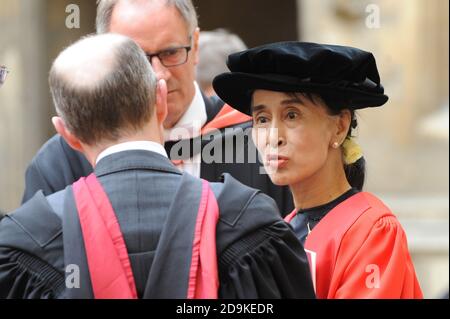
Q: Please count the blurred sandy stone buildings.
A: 1